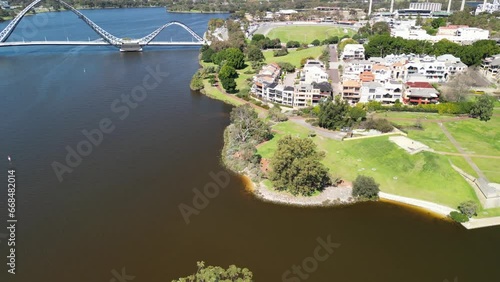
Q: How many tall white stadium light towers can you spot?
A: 5